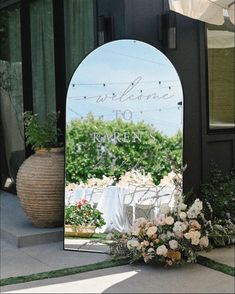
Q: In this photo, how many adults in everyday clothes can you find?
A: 0